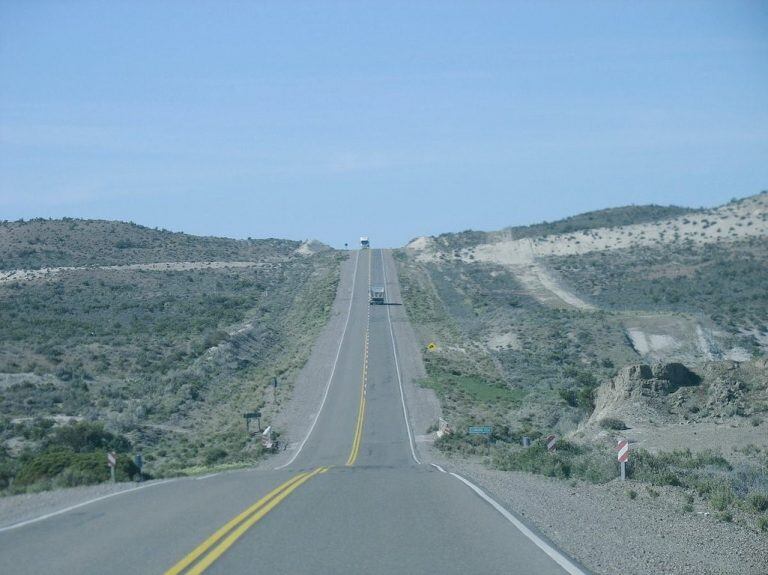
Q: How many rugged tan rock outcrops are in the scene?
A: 1